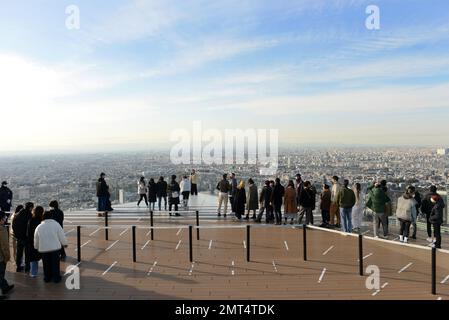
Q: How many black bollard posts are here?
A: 10